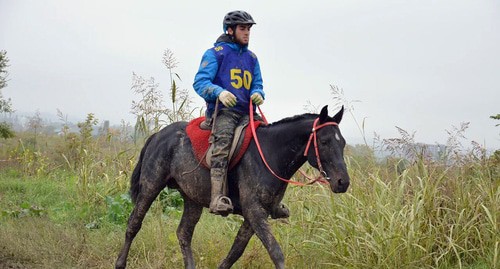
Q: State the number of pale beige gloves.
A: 2